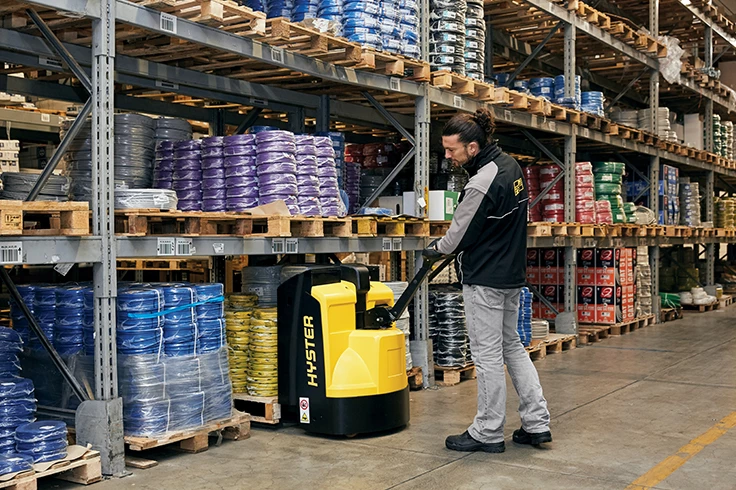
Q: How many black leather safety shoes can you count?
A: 2